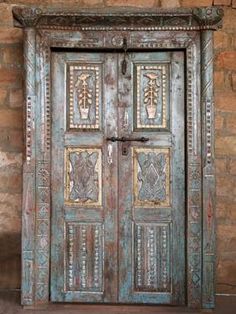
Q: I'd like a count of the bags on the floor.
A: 0